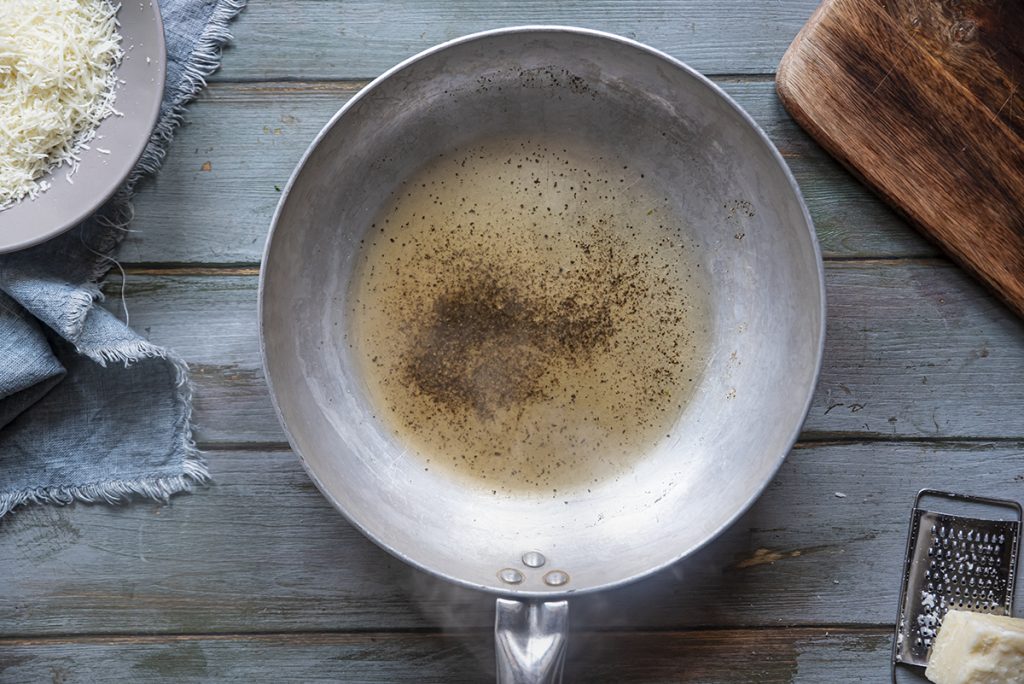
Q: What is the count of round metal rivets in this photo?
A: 3